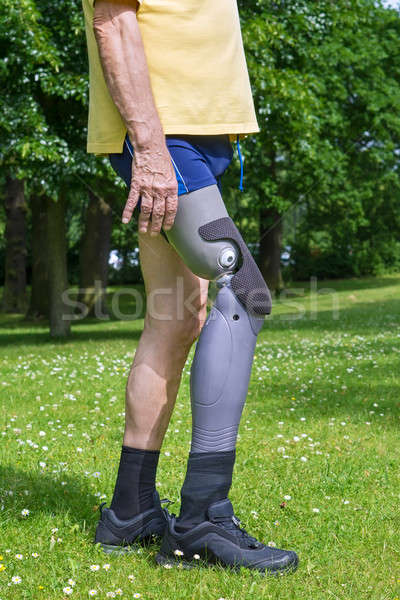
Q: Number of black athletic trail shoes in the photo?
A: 2